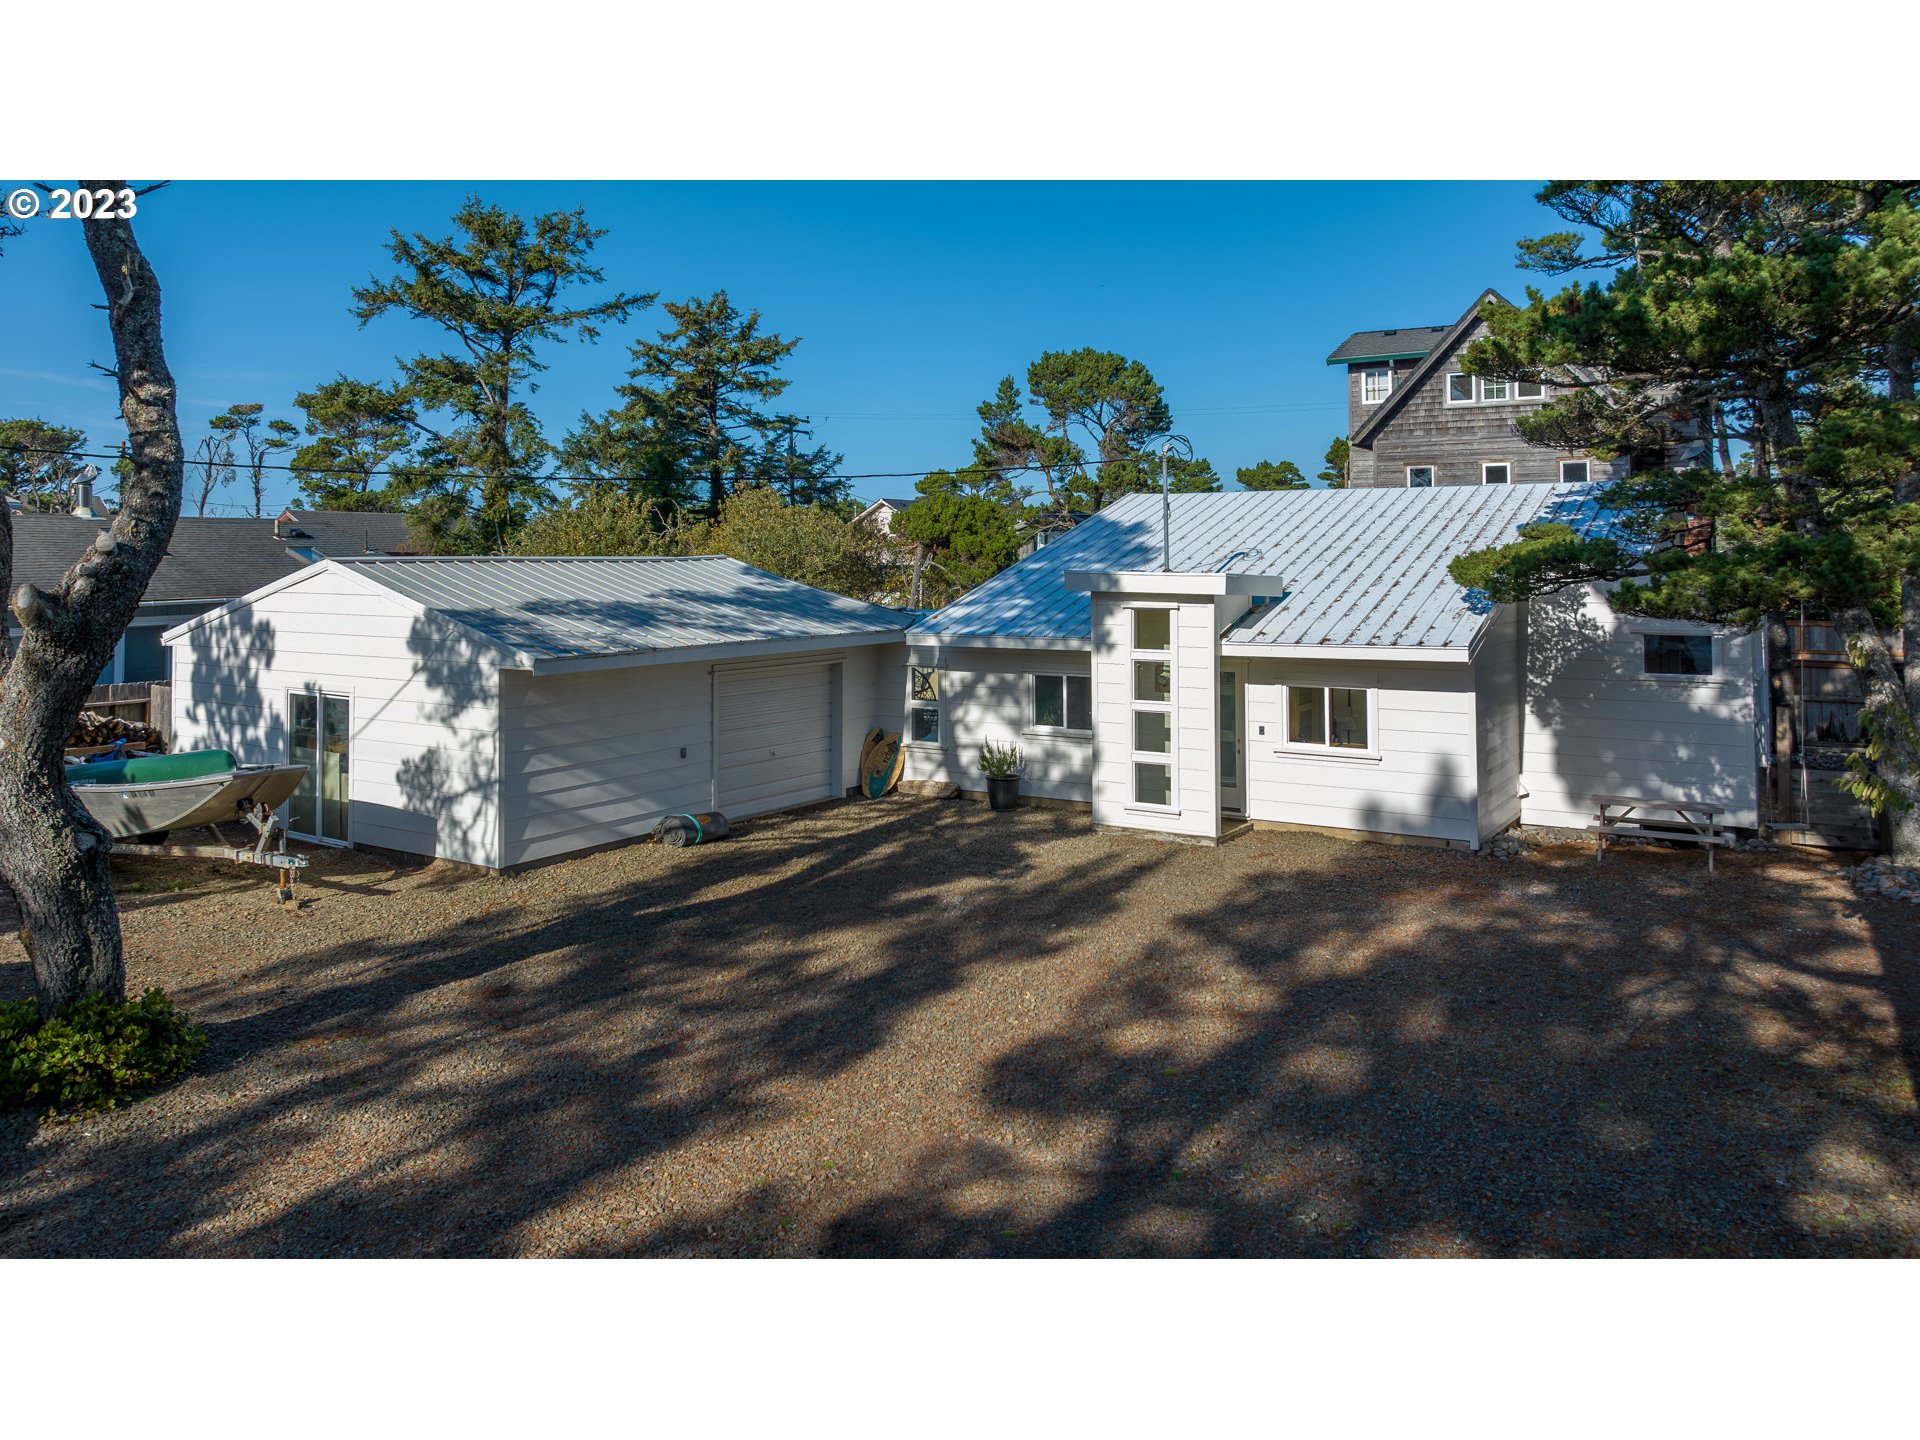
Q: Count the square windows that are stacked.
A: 4